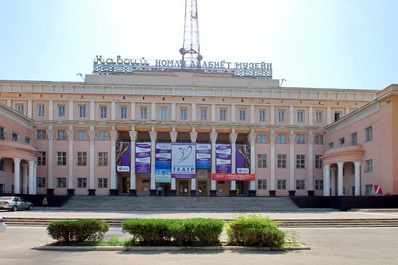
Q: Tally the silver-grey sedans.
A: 1